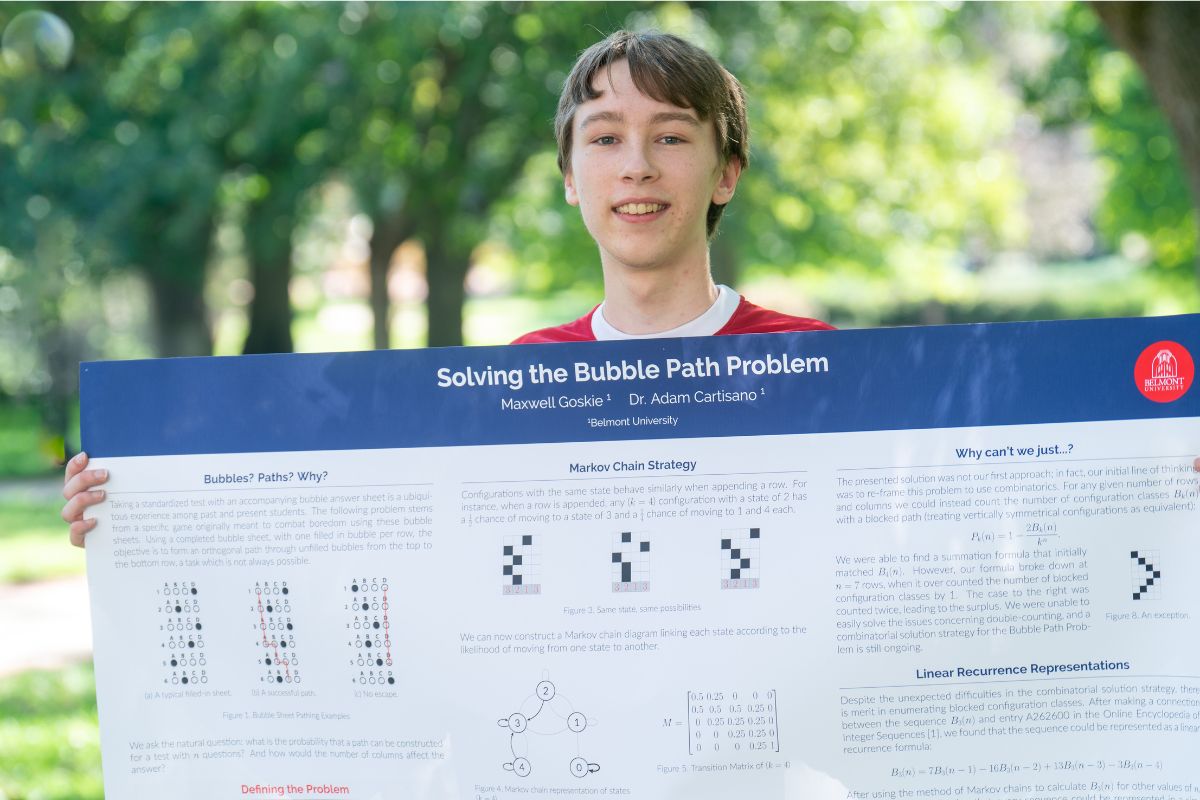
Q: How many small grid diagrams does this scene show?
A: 4